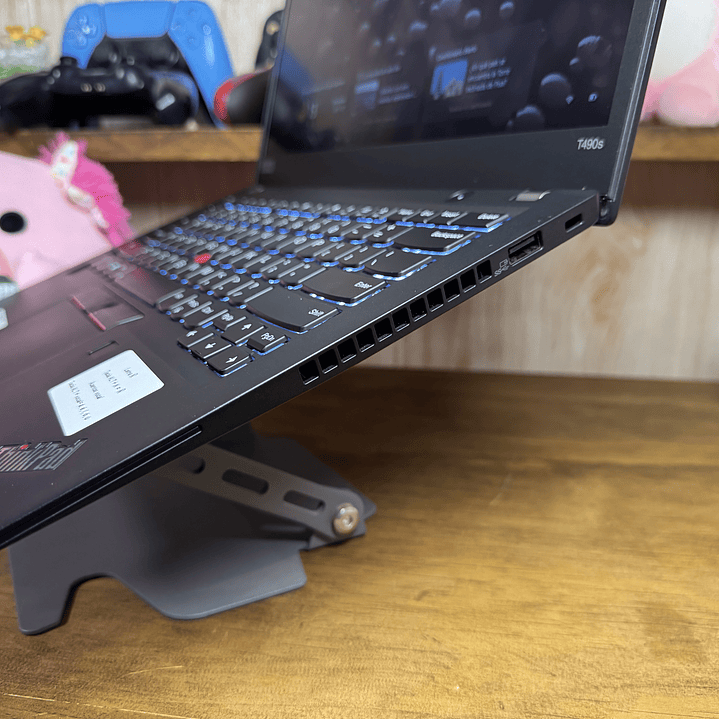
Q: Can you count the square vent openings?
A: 11